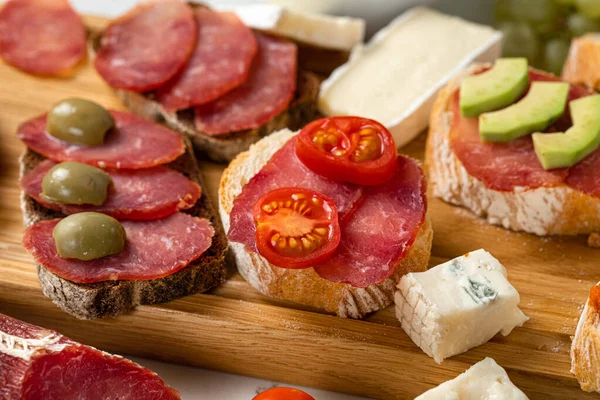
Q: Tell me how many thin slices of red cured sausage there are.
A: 11